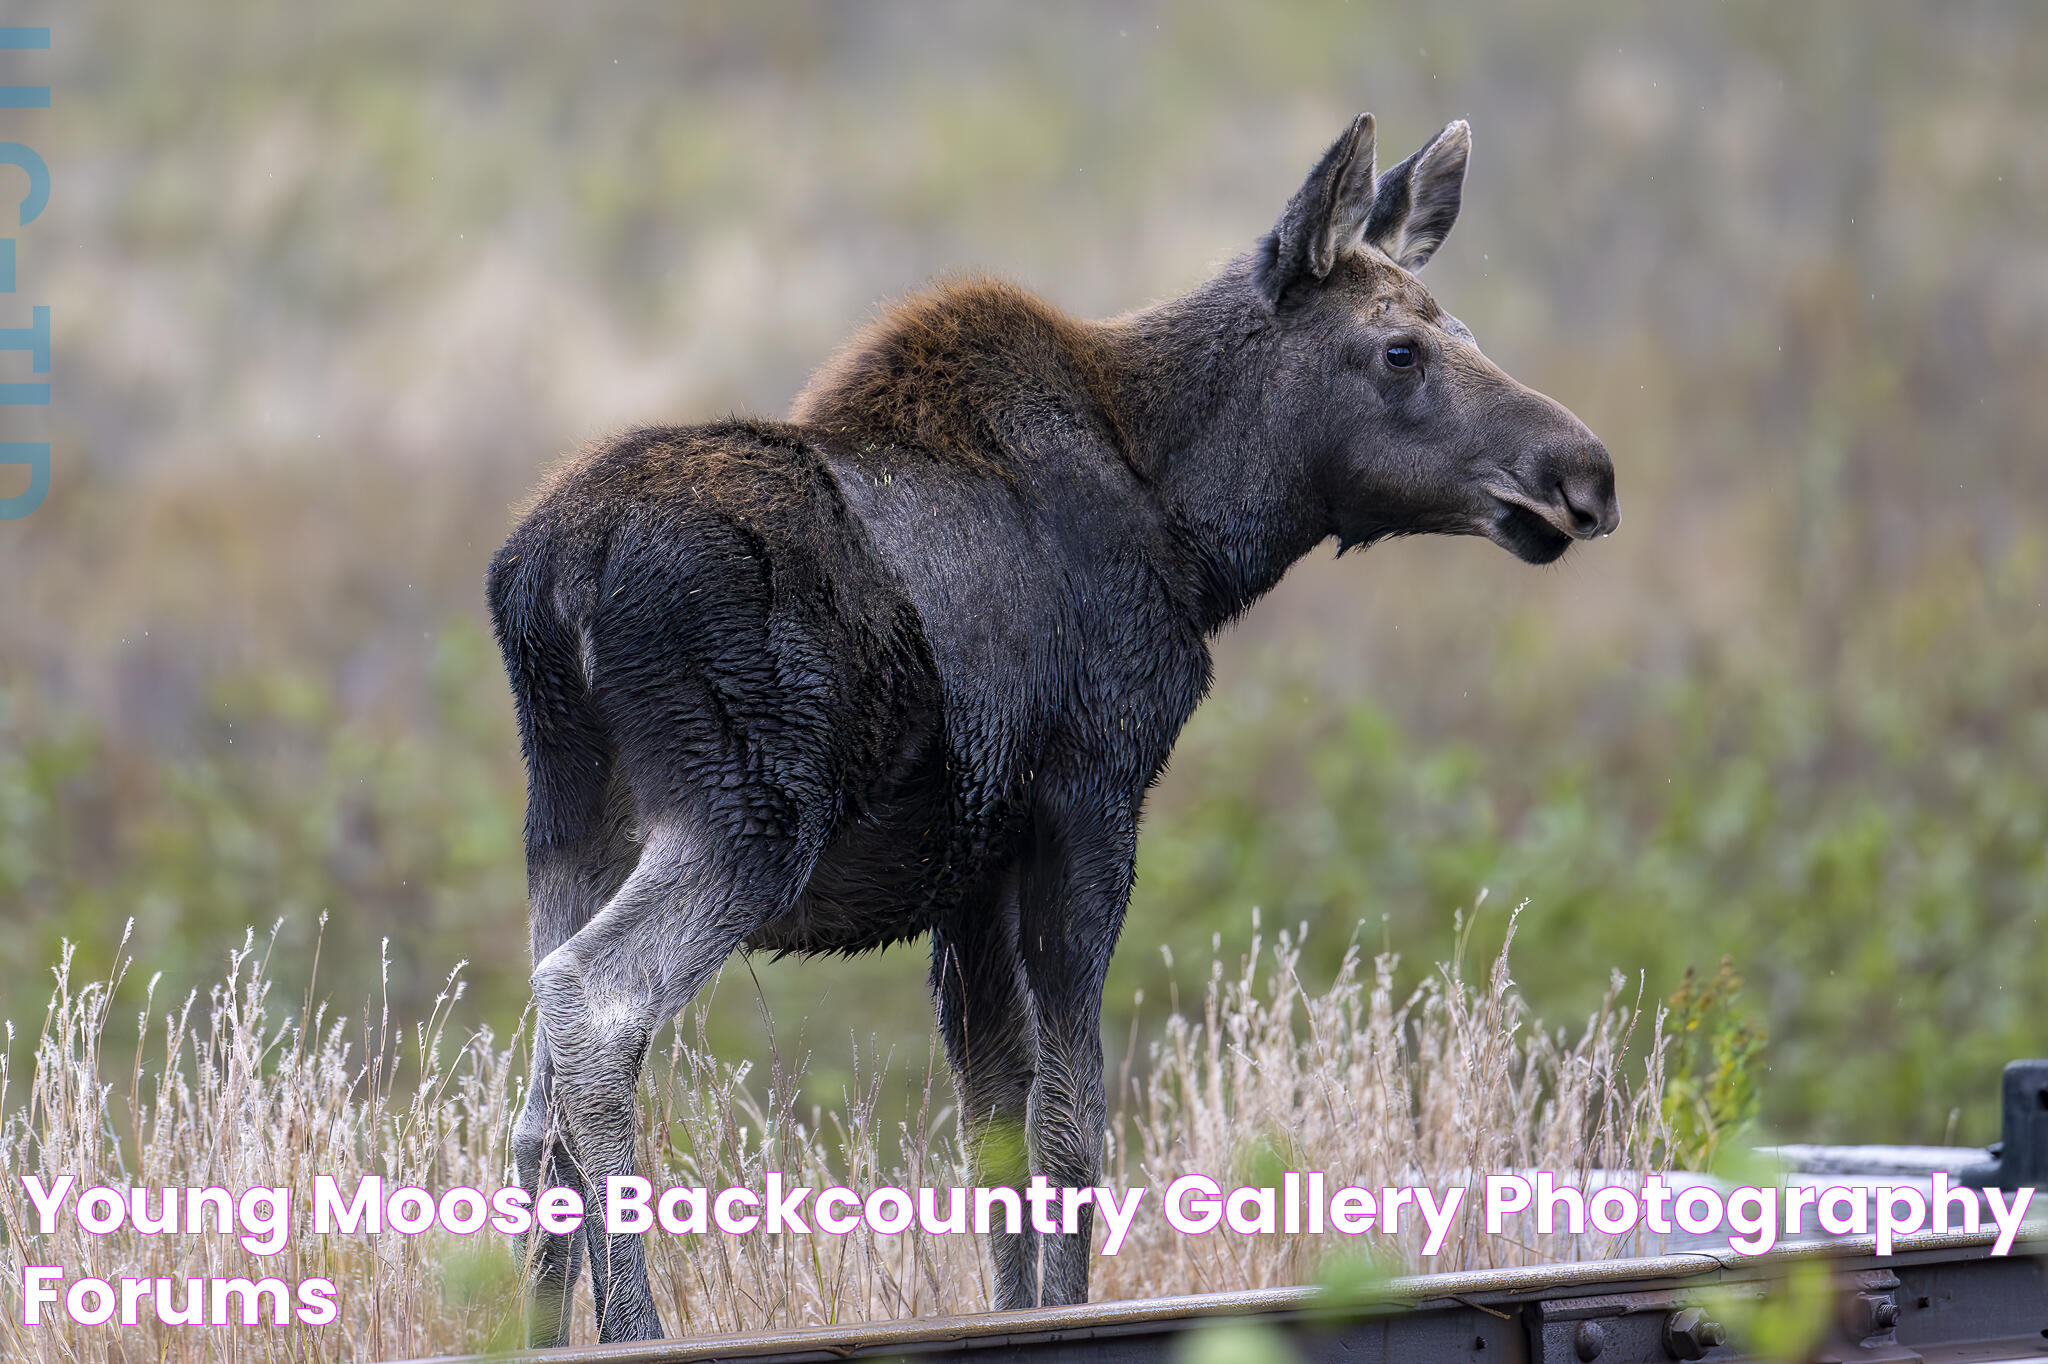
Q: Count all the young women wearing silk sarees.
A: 0